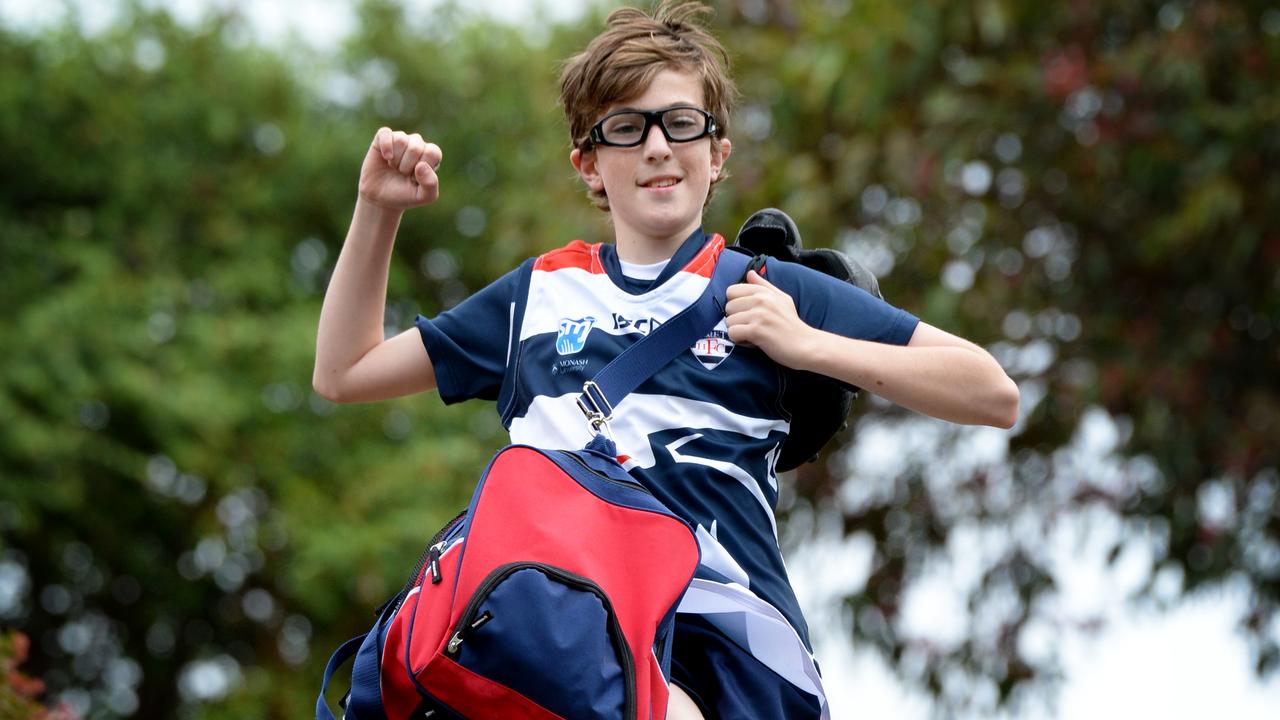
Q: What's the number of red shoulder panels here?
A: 2